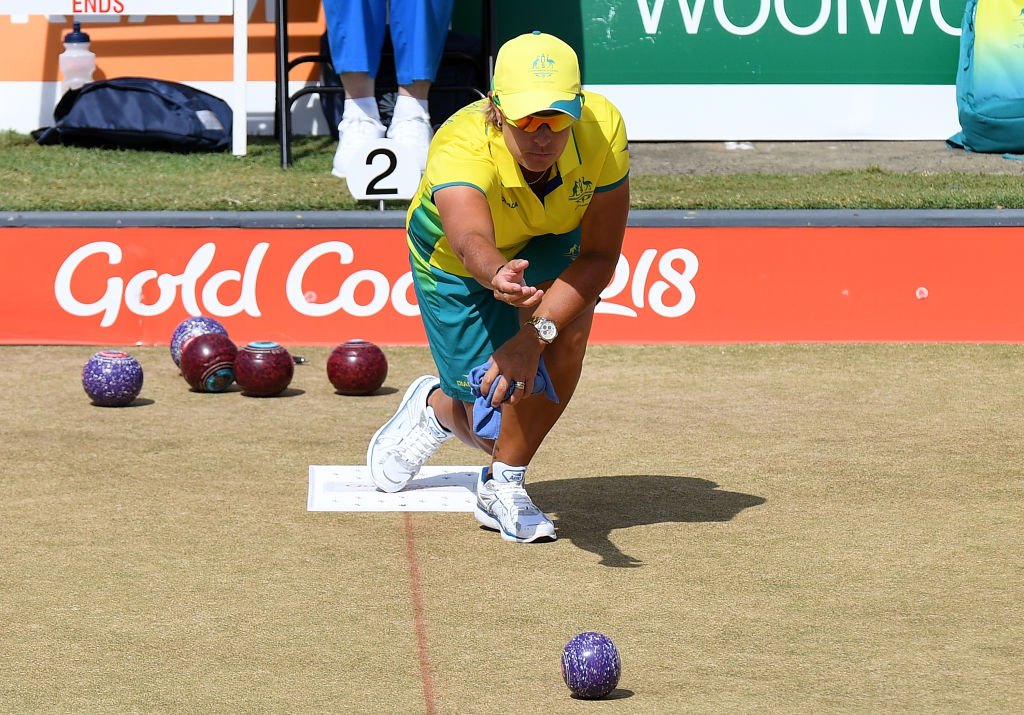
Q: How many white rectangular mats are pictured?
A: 1